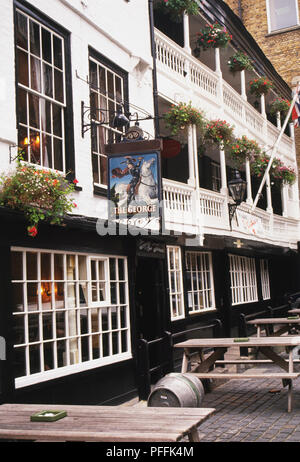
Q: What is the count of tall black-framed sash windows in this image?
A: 2